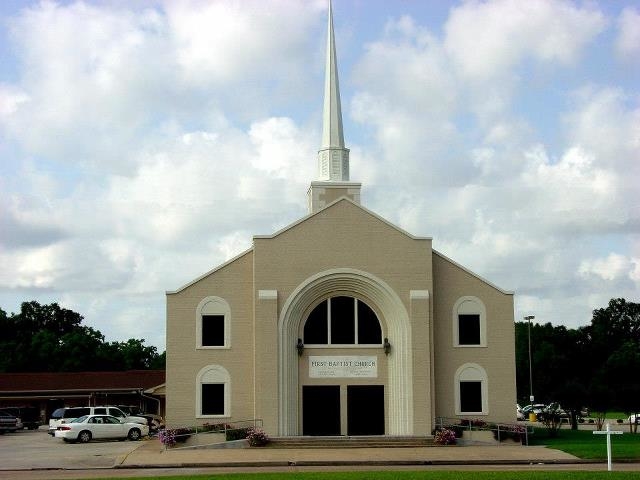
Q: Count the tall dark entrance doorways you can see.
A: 2